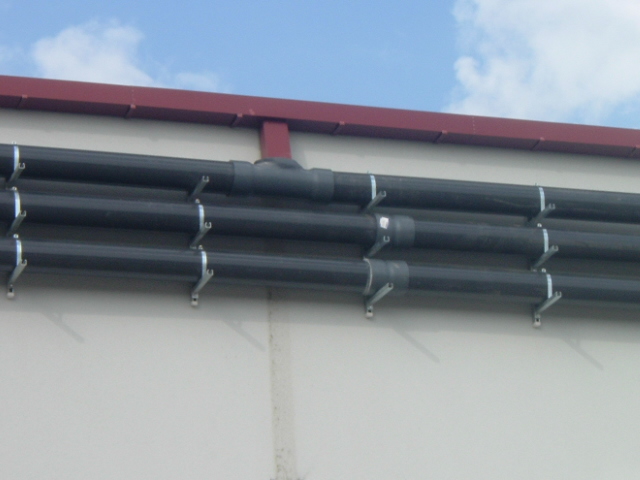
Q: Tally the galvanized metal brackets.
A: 12